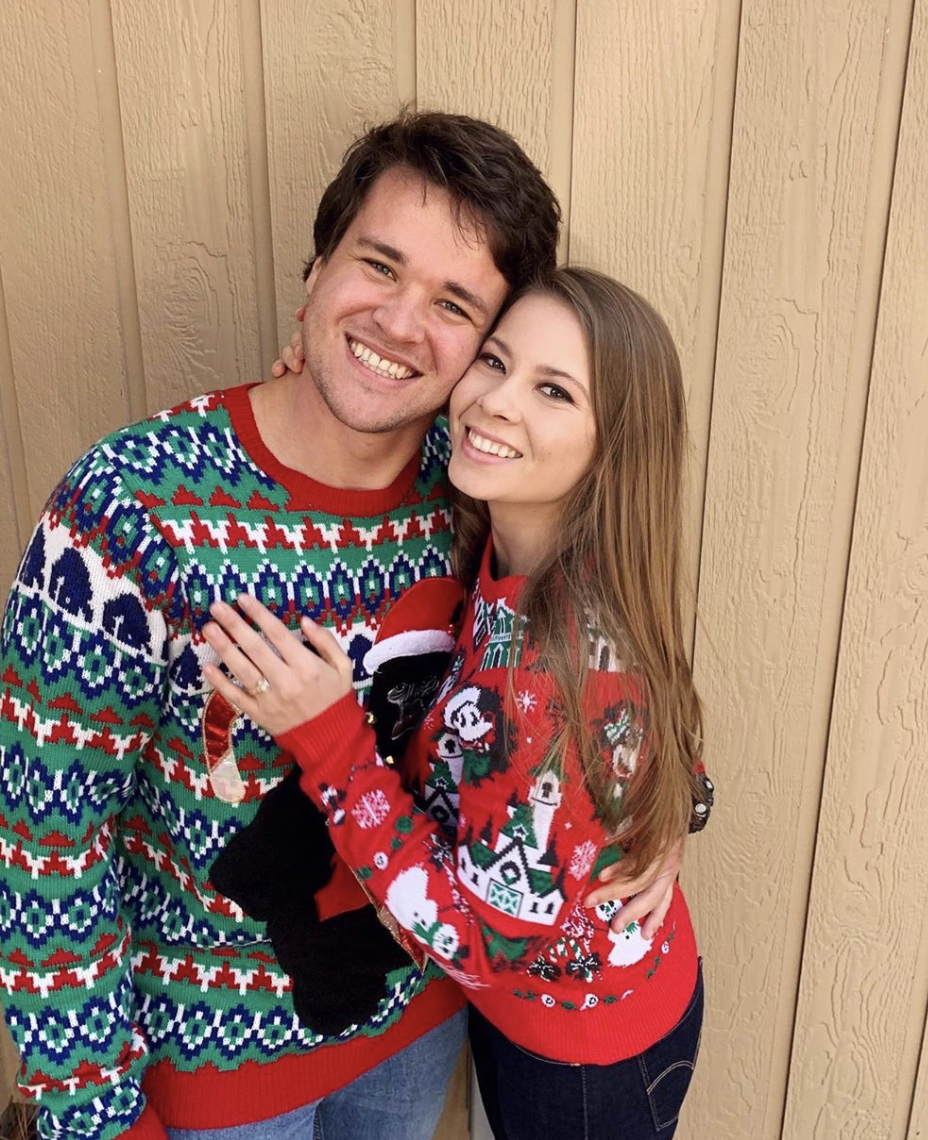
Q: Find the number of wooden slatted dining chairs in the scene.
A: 0